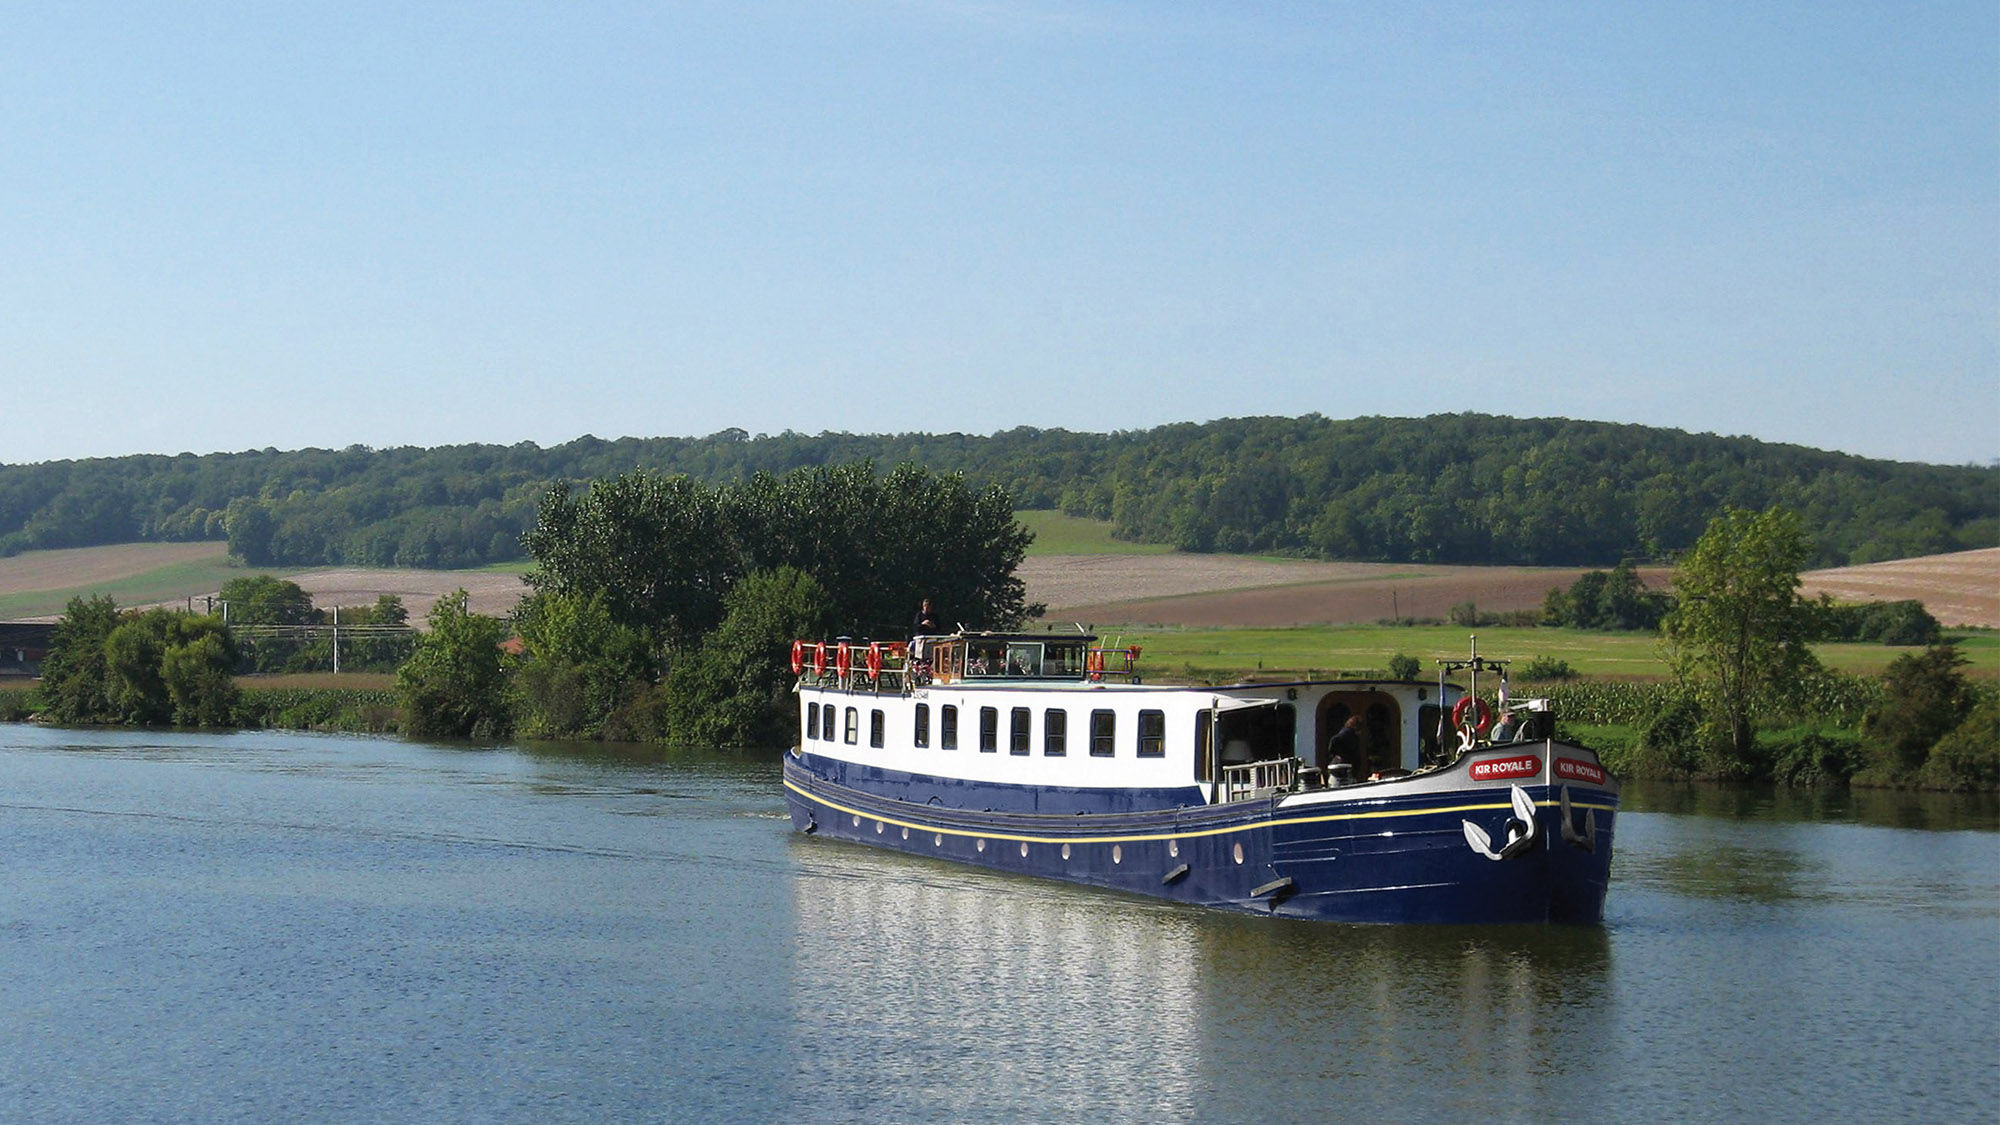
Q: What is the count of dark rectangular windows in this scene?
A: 11